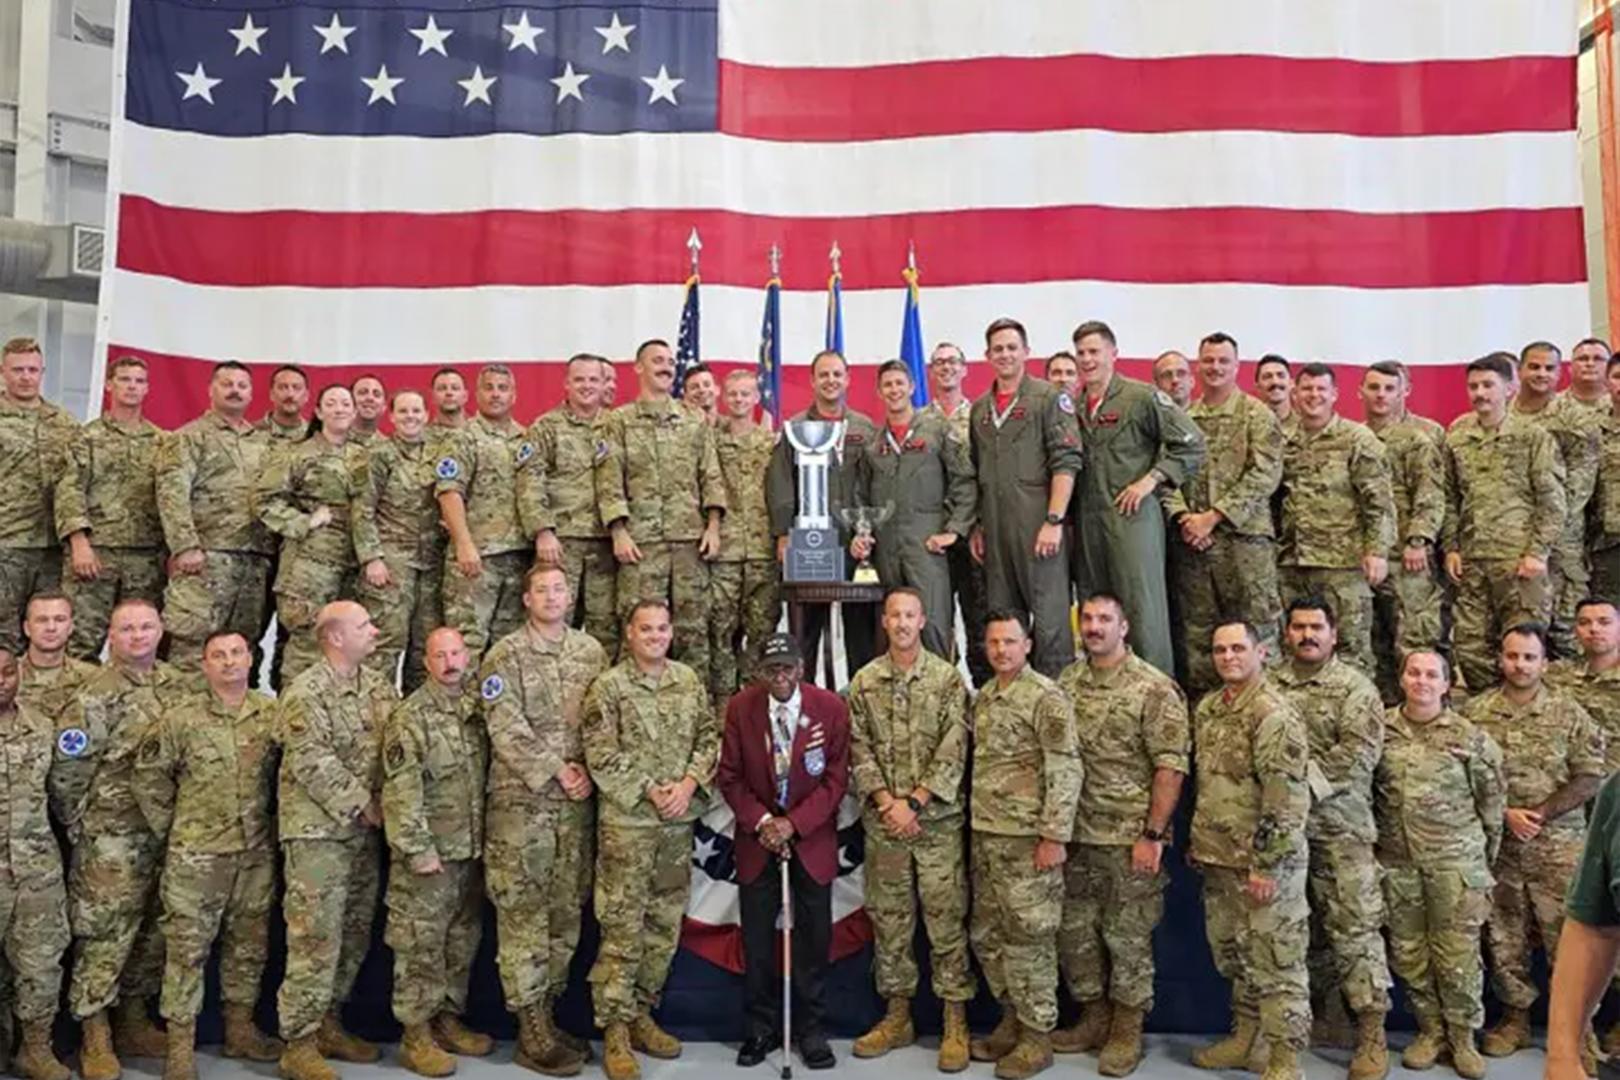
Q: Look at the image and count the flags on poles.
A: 4